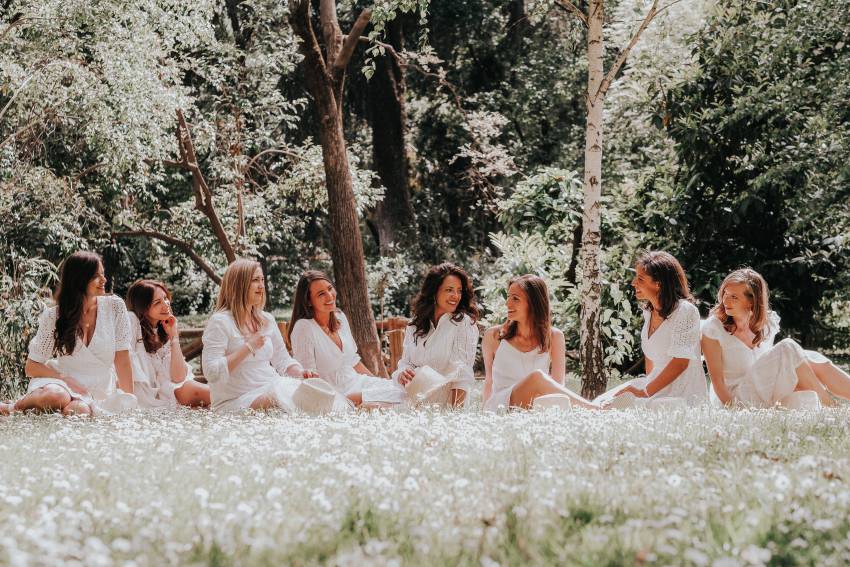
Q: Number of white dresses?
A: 8